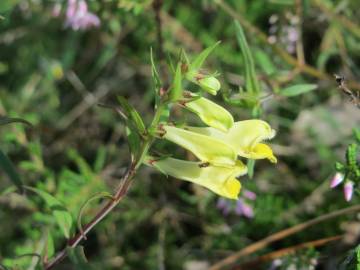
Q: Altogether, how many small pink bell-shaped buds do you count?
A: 2